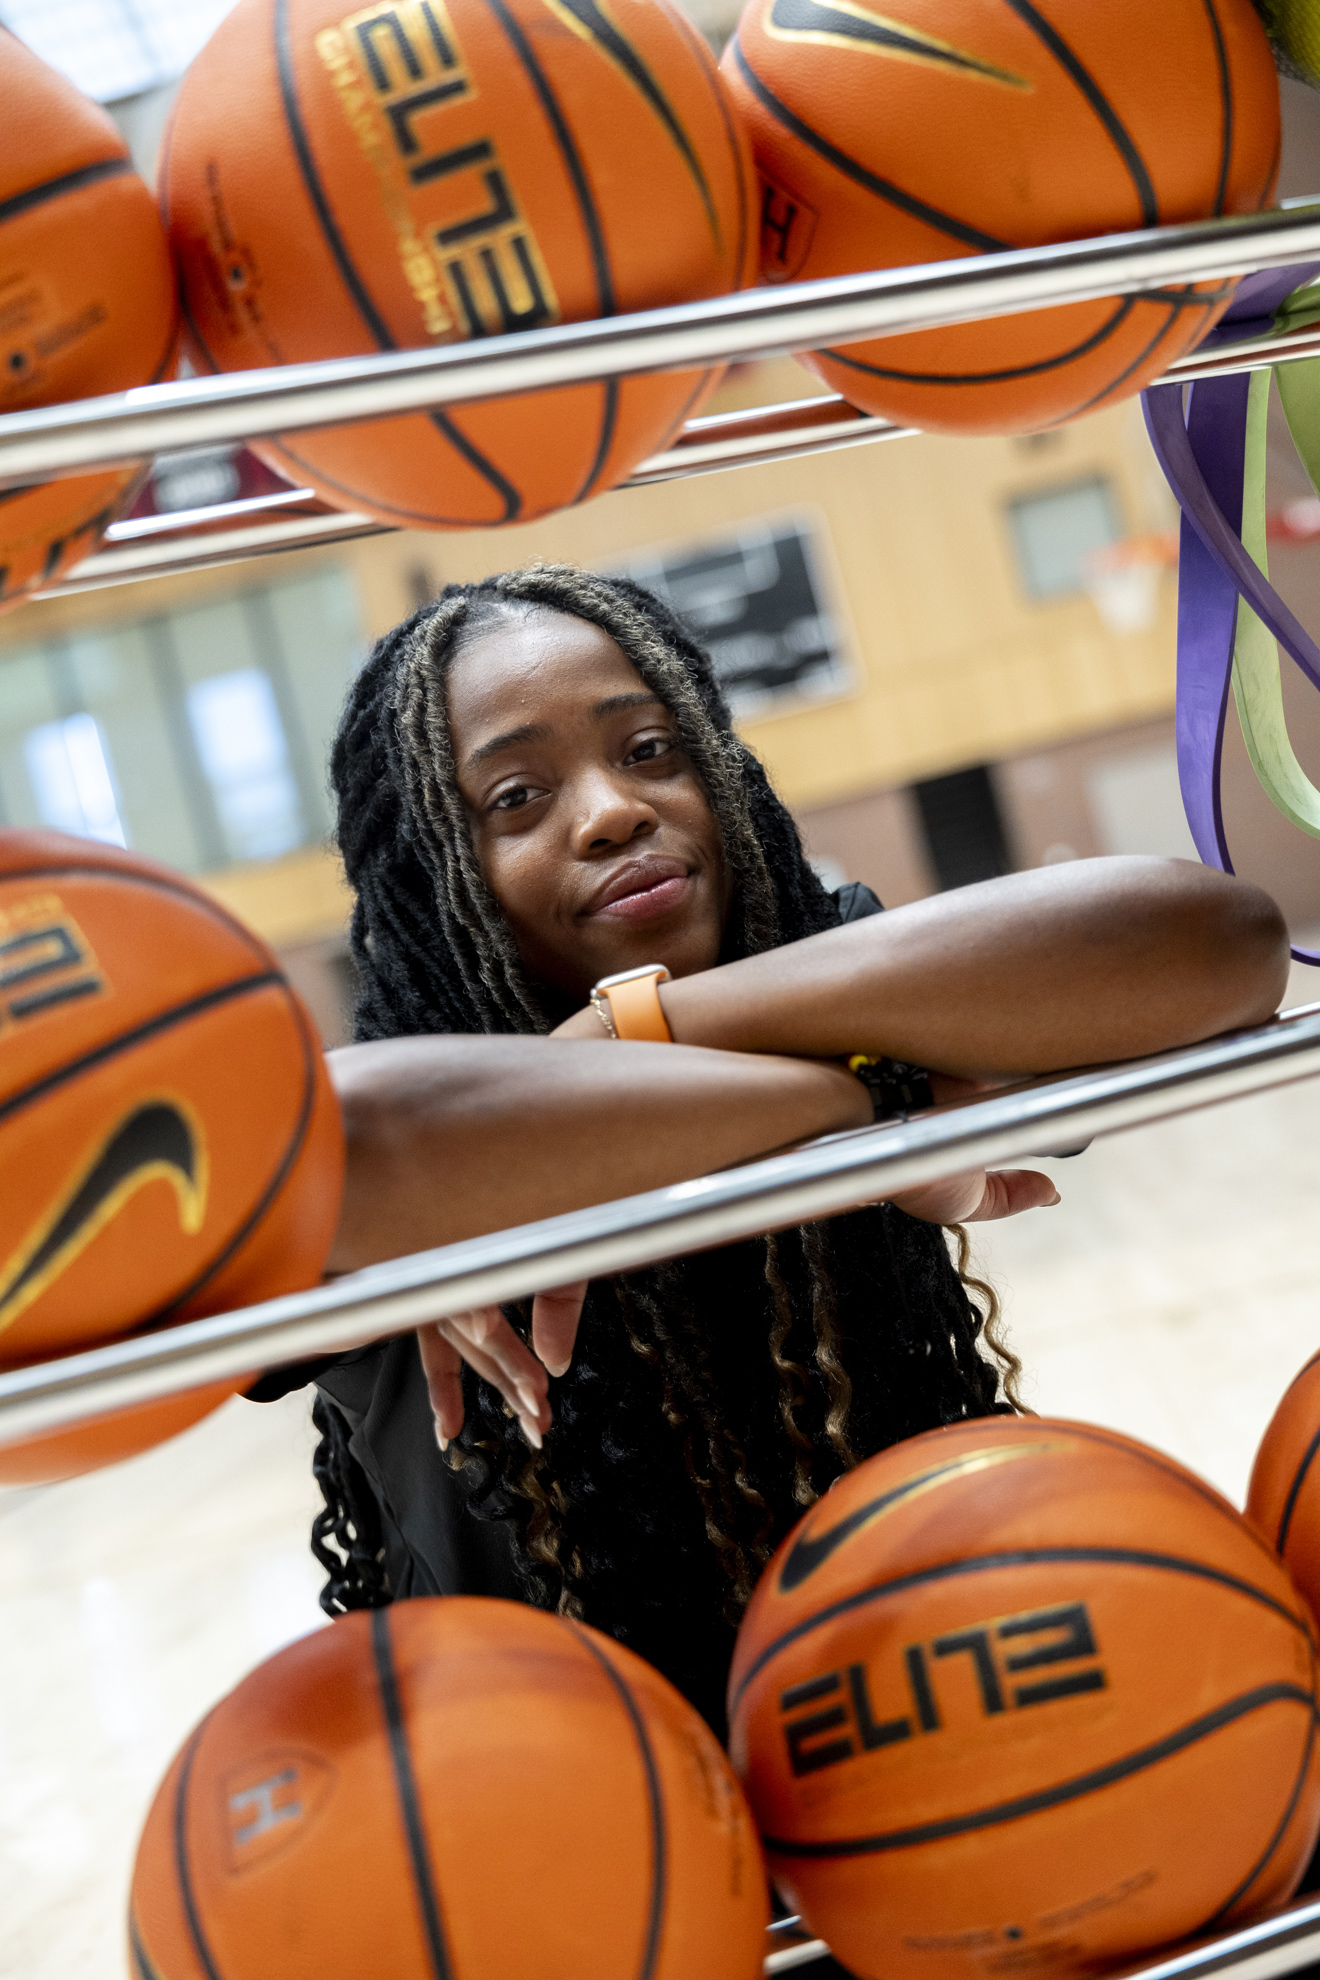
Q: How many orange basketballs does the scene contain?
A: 7